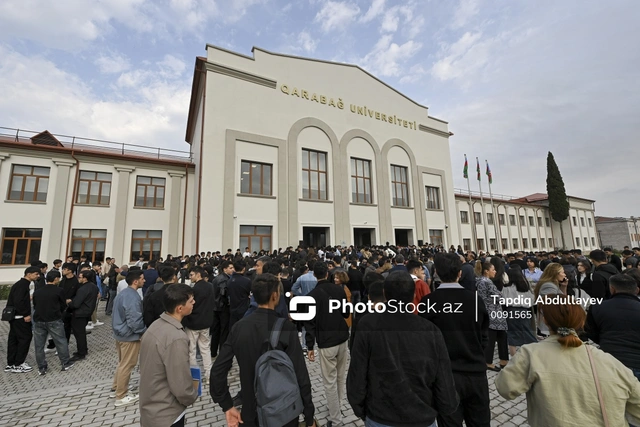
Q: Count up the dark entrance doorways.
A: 3